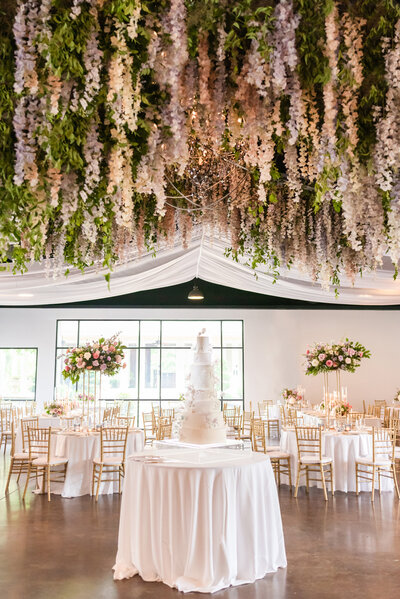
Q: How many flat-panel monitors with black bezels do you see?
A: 0